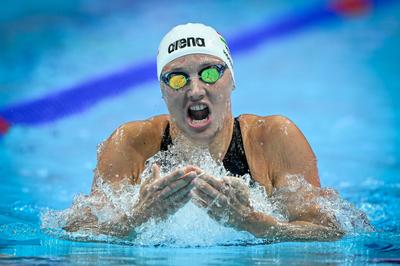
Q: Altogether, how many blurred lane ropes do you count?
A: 1